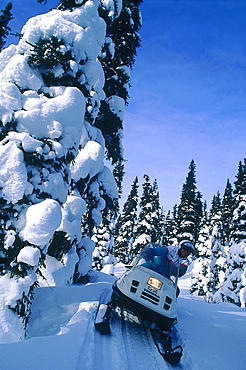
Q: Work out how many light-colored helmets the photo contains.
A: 1